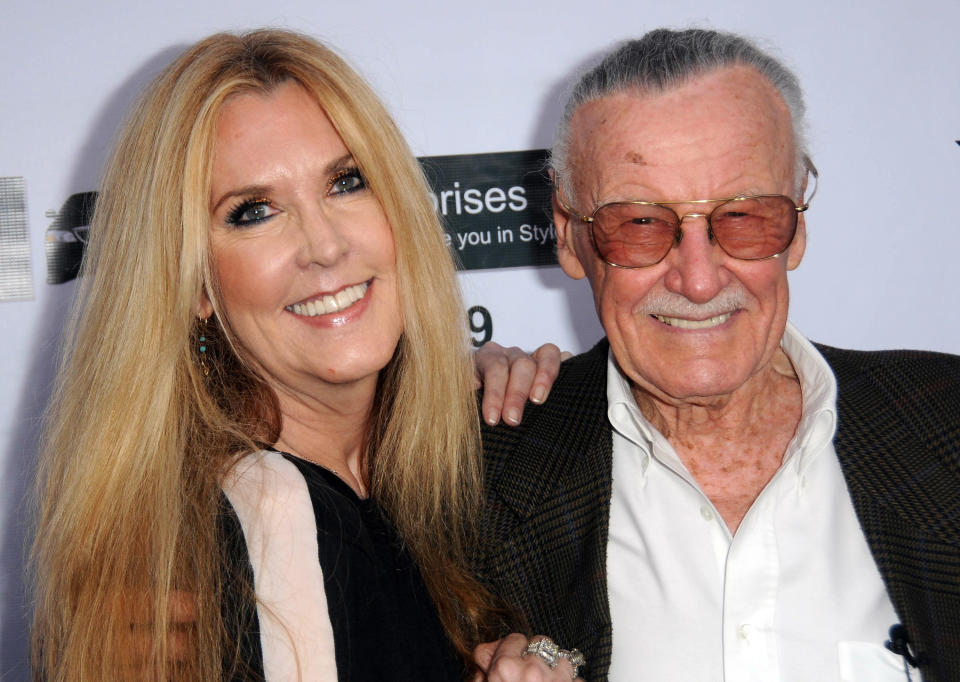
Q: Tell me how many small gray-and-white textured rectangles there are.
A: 1